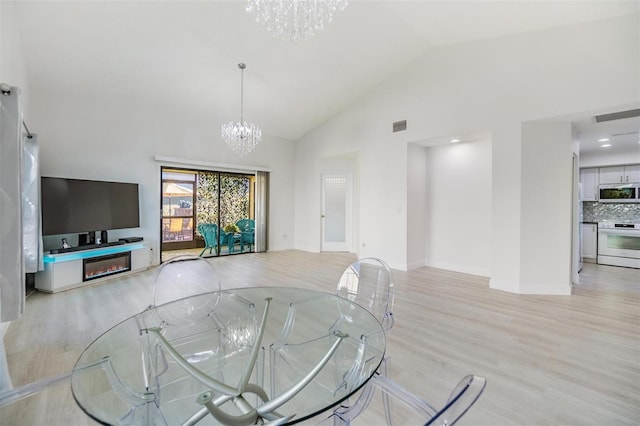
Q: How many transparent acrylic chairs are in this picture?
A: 4